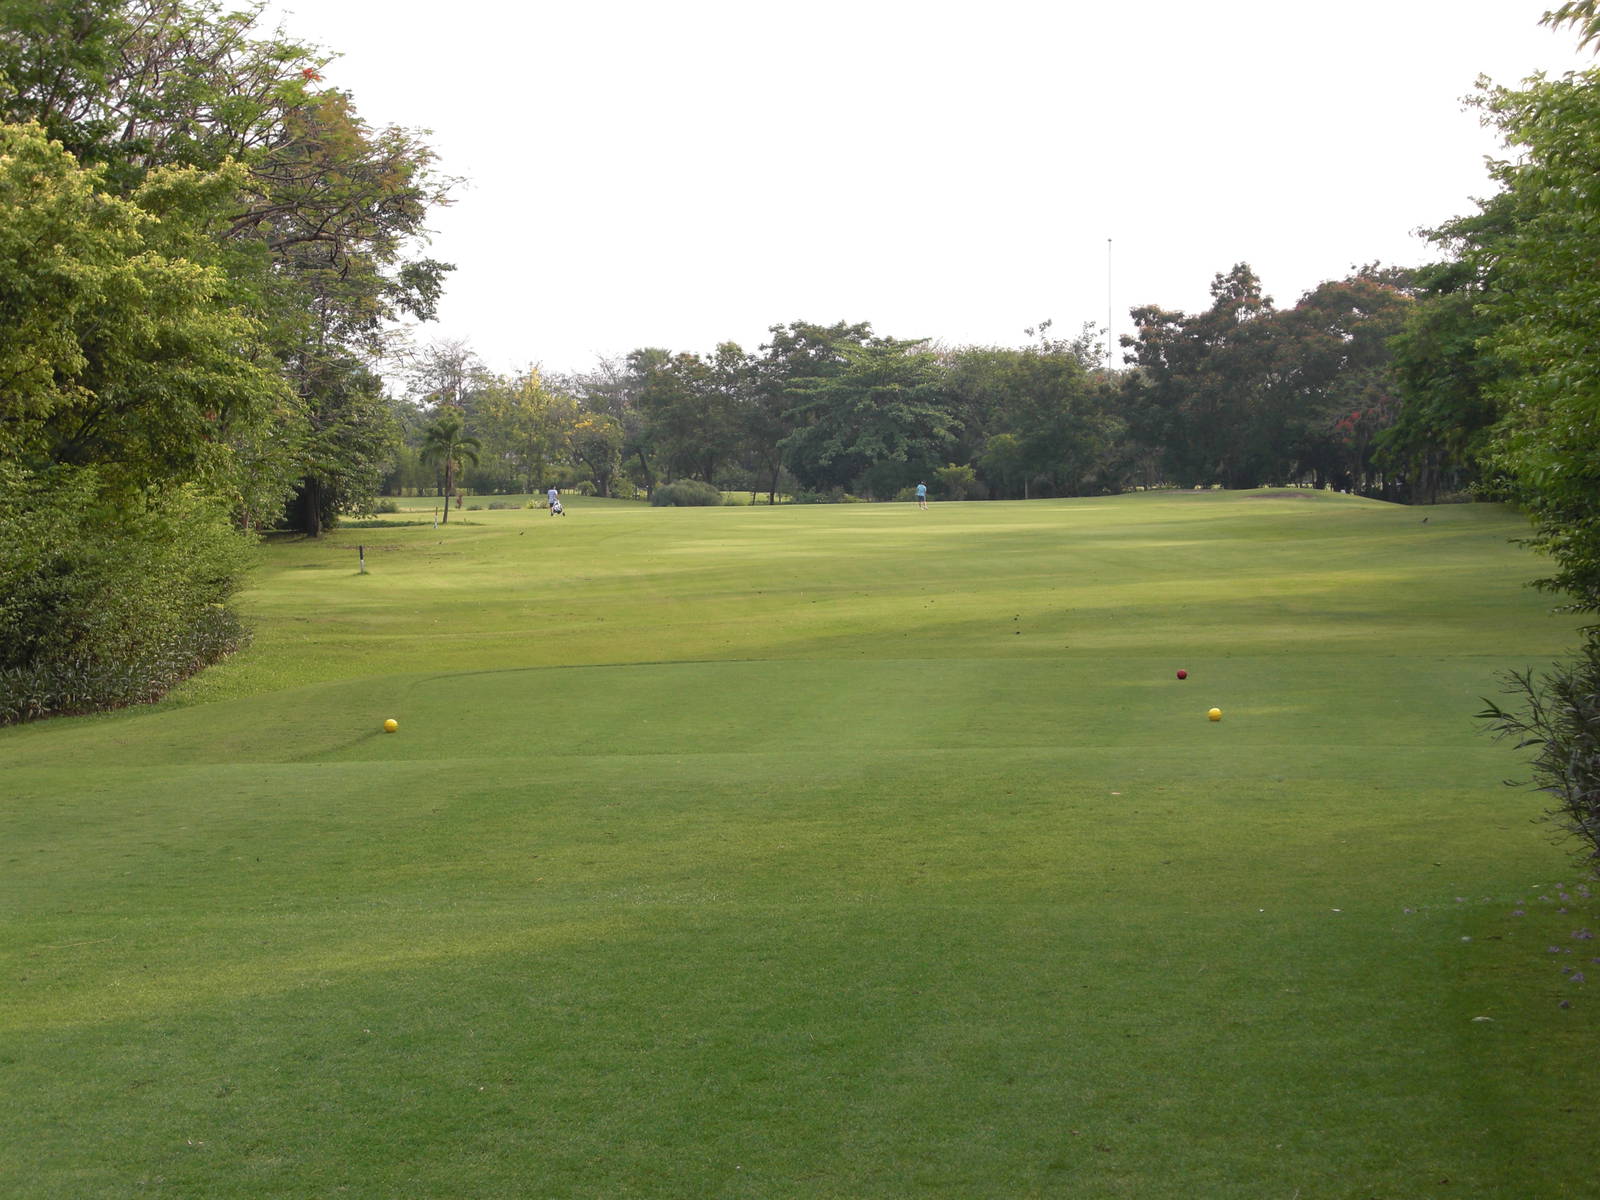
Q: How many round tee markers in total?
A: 3